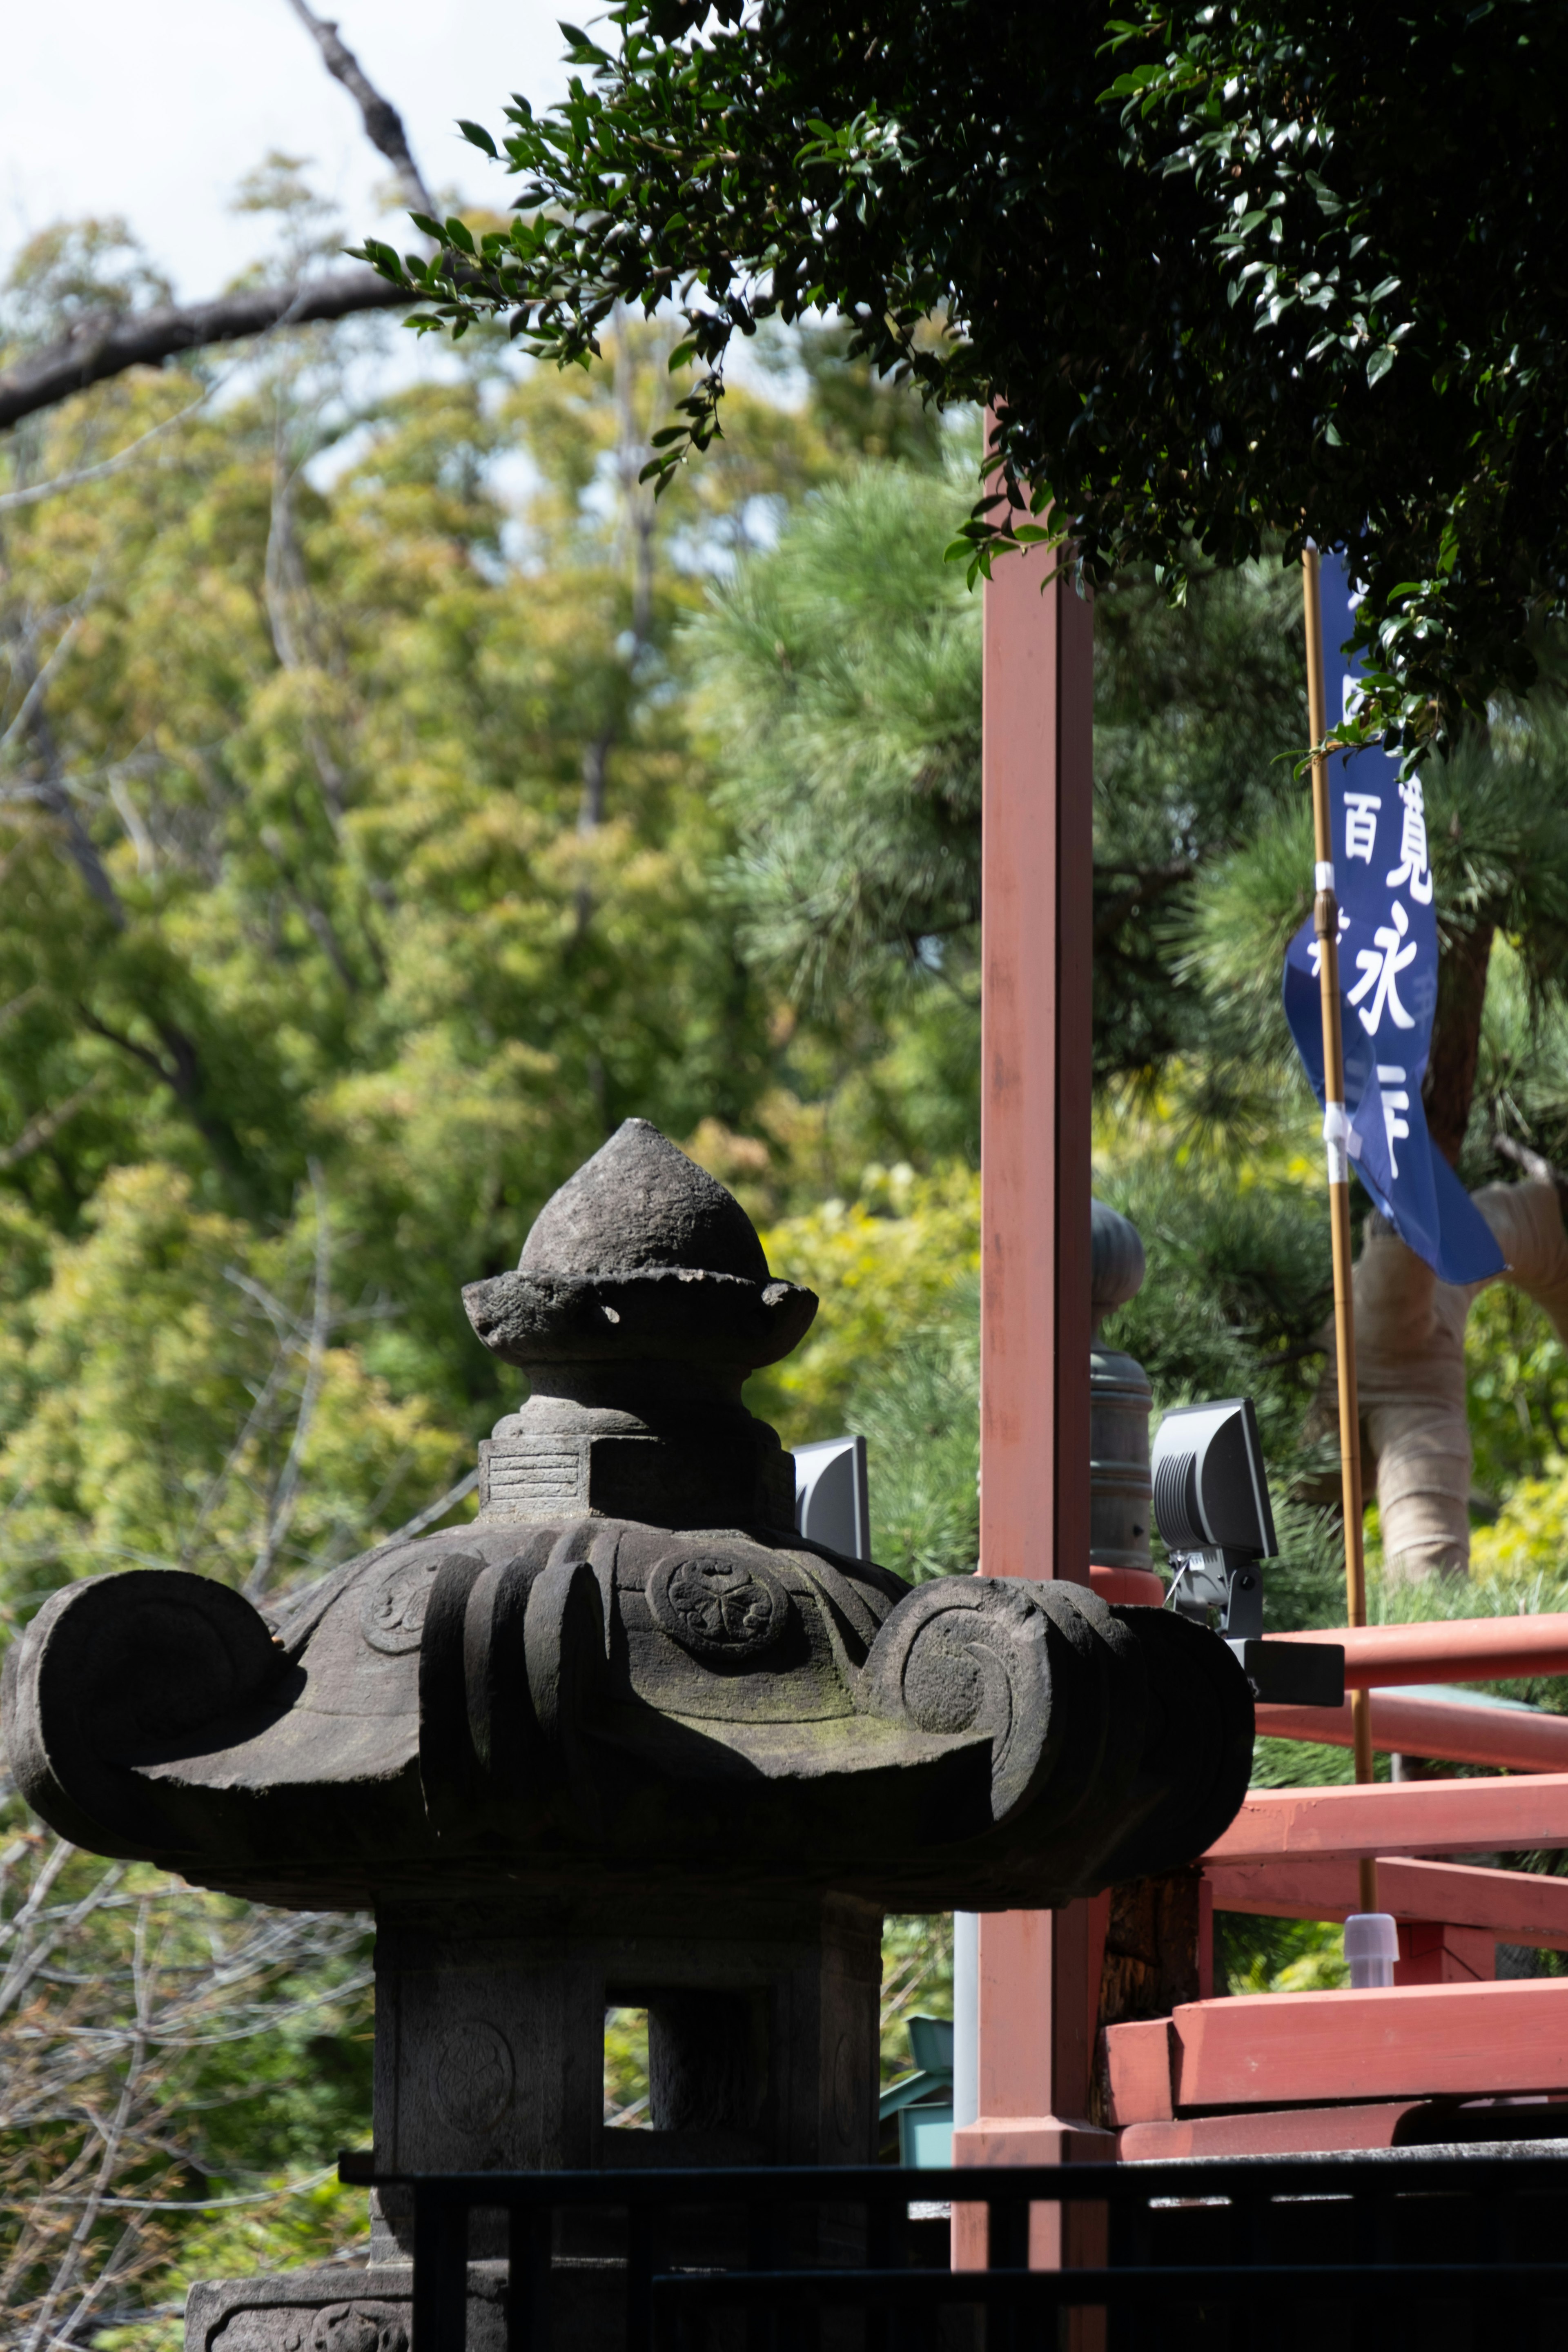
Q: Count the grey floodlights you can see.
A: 2